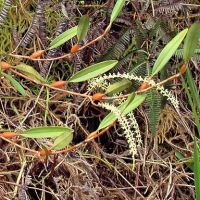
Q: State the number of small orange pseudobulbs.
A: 10